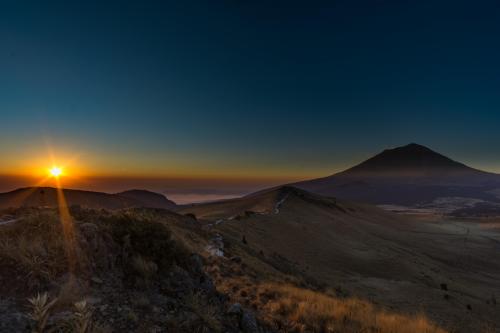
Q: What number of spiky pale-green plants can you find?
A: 2